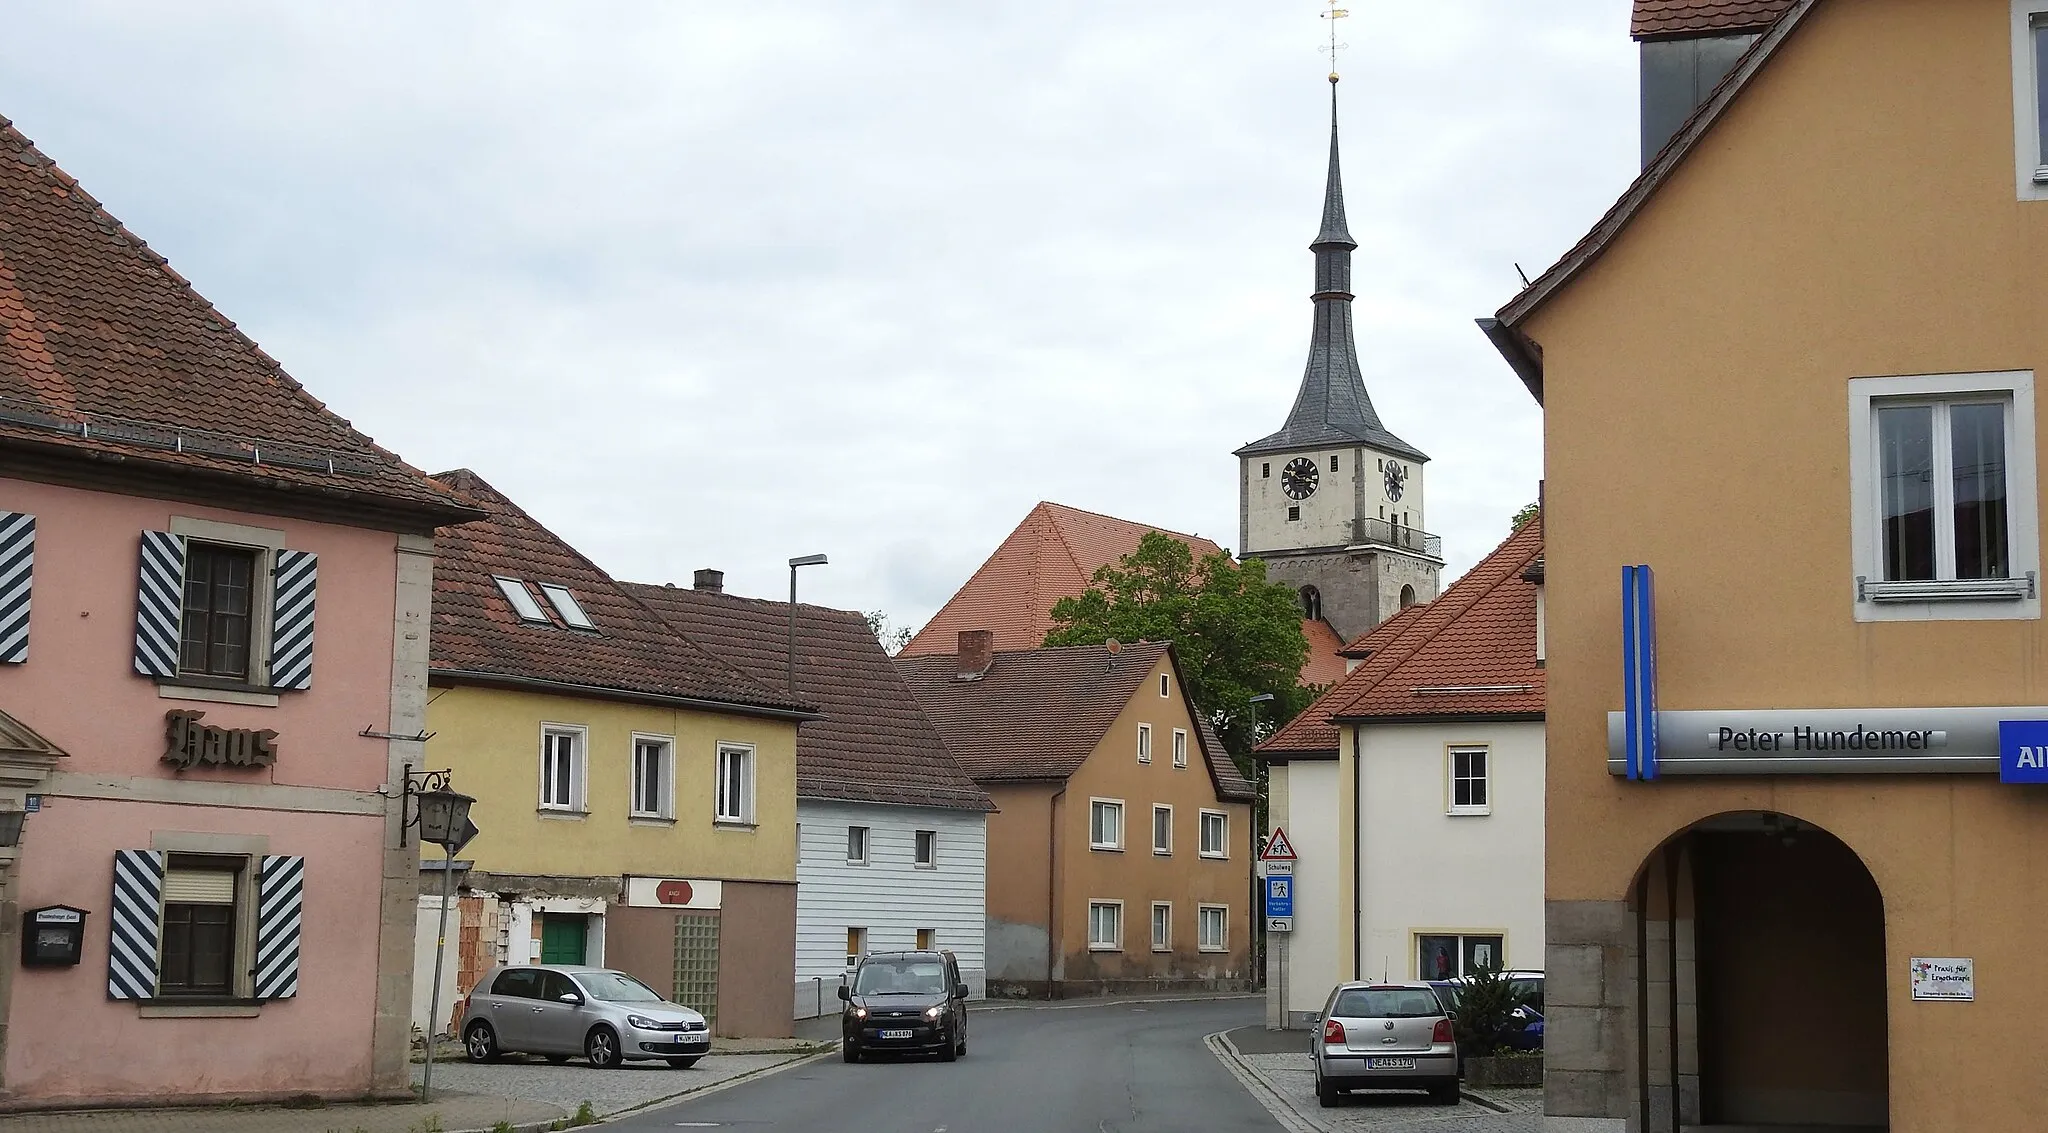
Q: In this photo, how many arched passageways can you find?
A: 1